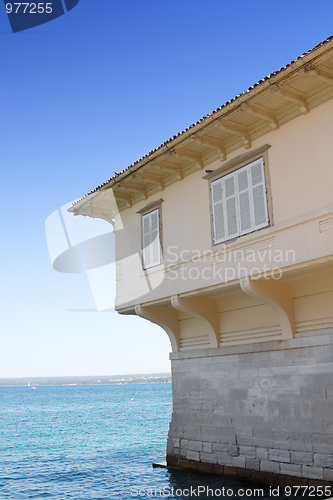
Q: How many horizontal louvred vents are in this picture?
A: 3